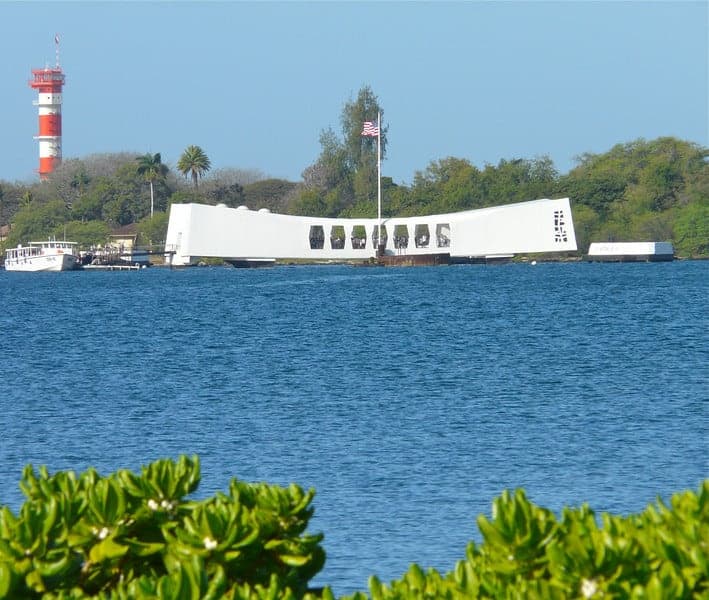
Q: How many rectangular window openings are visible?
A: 7